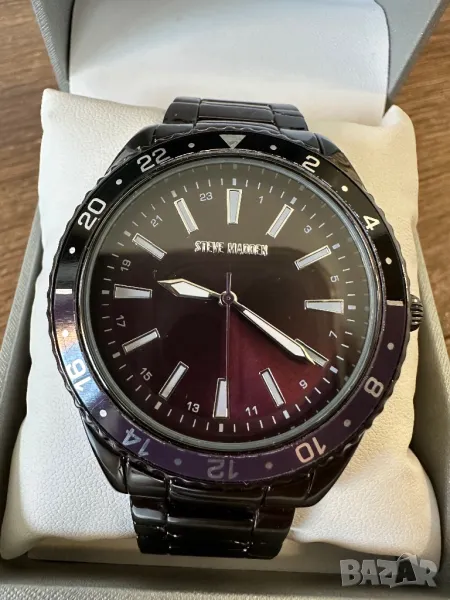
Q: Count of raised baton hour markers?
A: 12